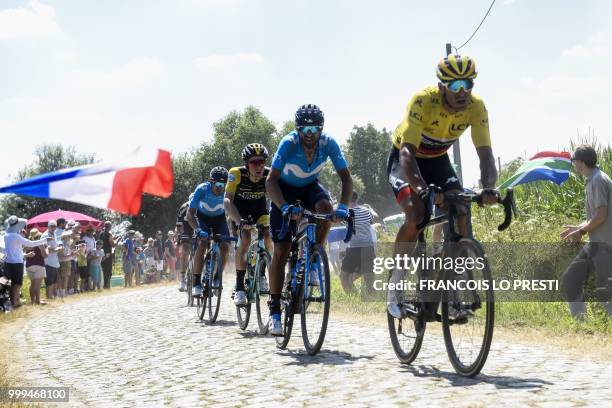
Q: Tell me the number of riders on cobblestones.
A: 5